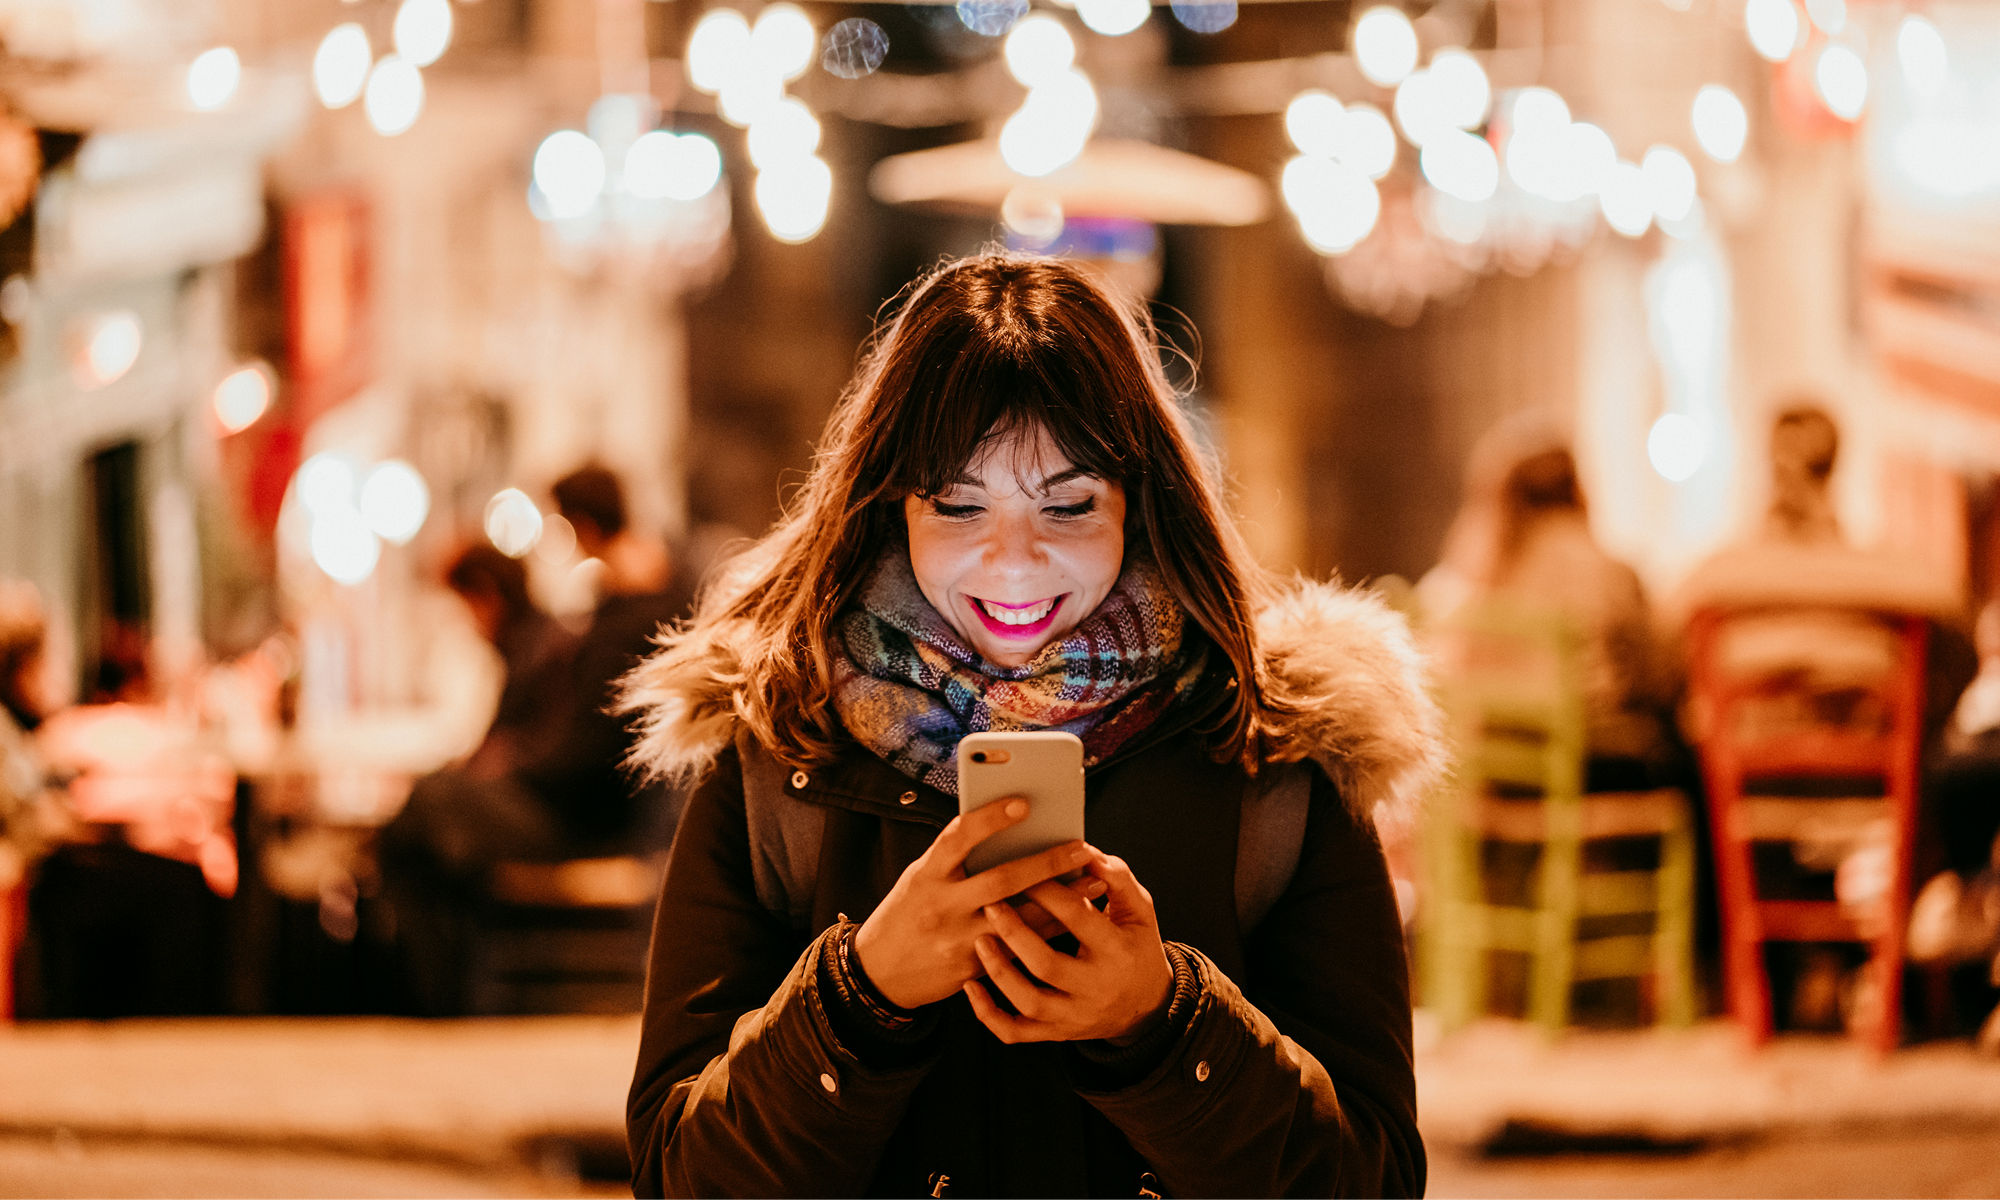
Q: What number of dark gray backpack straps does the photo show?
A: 2